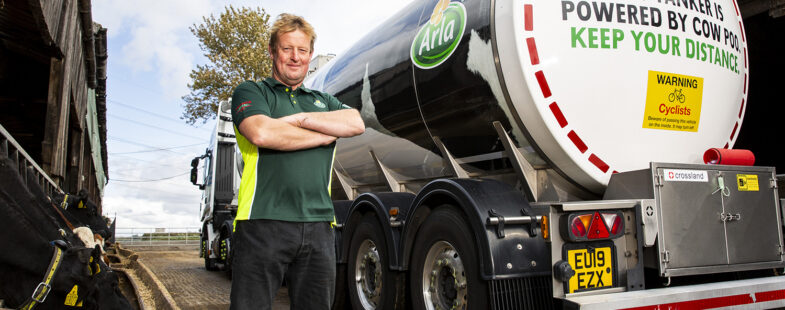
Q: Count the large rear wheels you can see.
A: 2